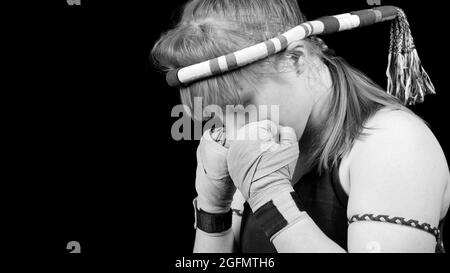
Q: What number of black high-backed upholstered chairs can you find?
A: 0